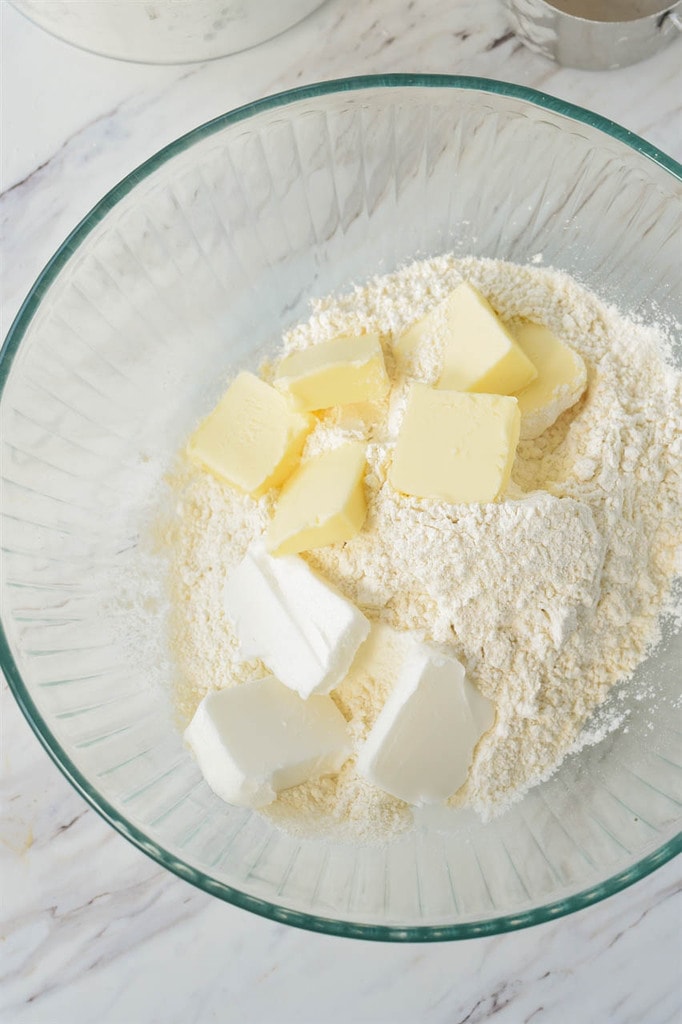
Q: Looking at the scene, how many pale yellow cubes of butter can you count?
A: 6